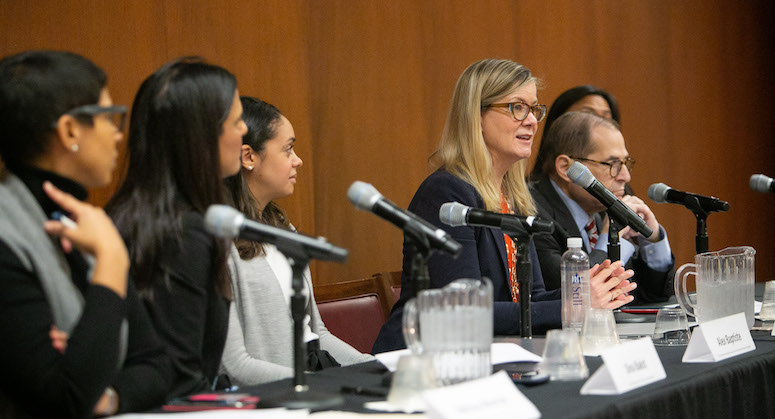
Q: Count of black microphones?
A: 6